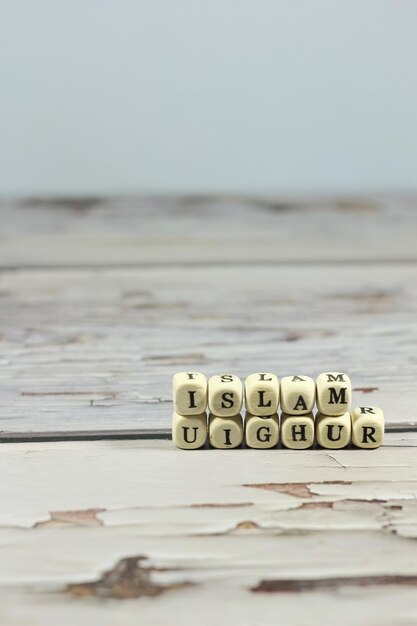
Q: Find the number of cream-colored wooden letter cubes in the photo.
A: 11